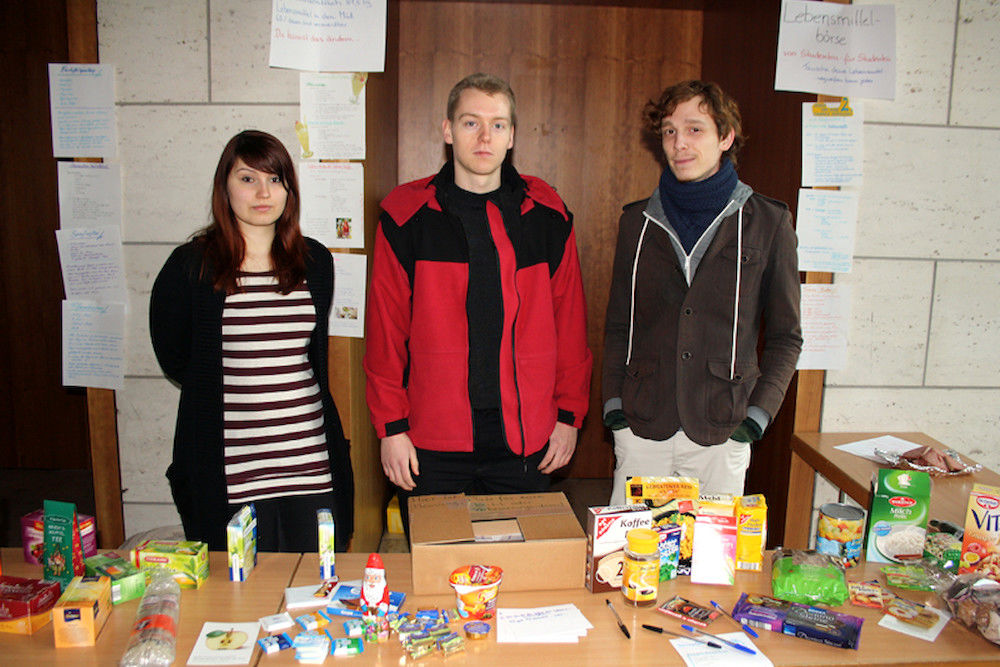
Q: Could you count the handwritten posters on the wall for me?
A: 12